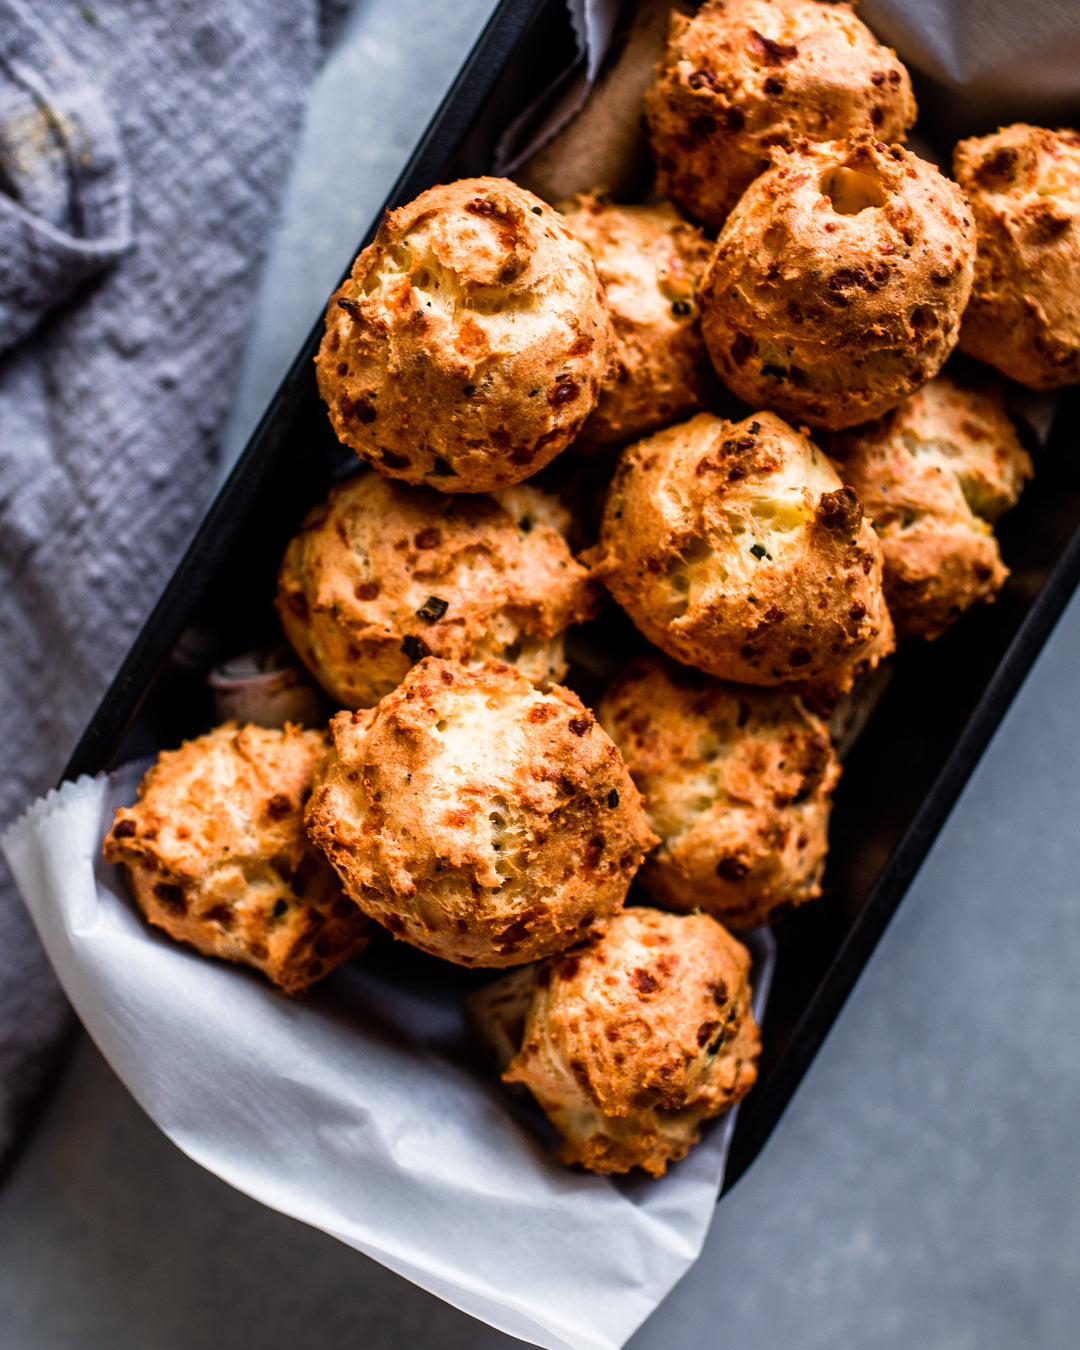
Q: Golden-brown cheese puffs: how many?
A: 12